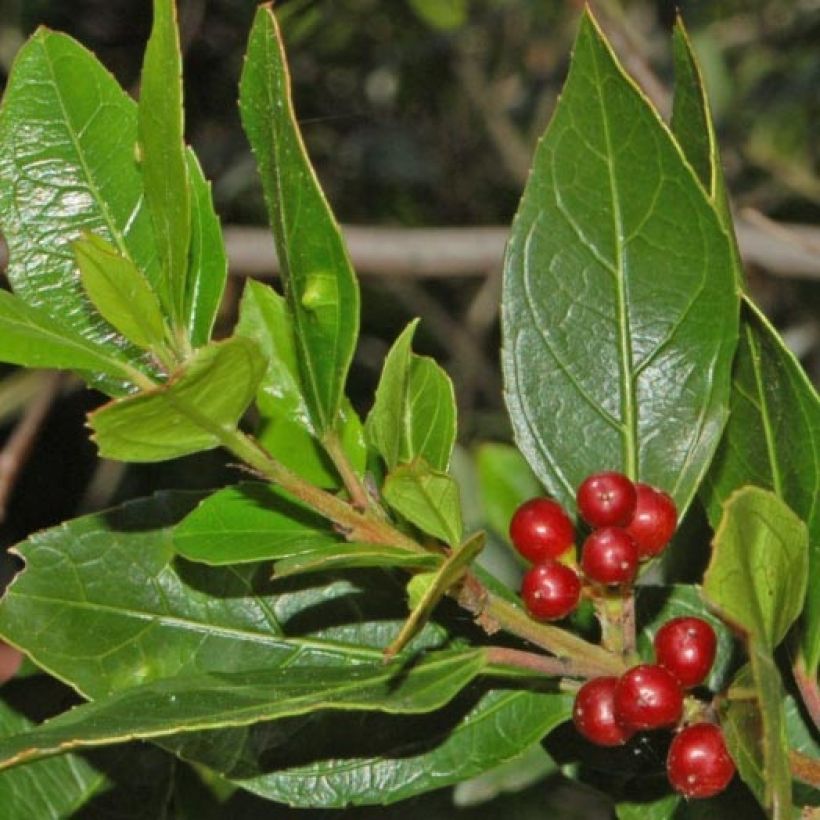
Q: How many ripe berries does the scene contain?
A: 9